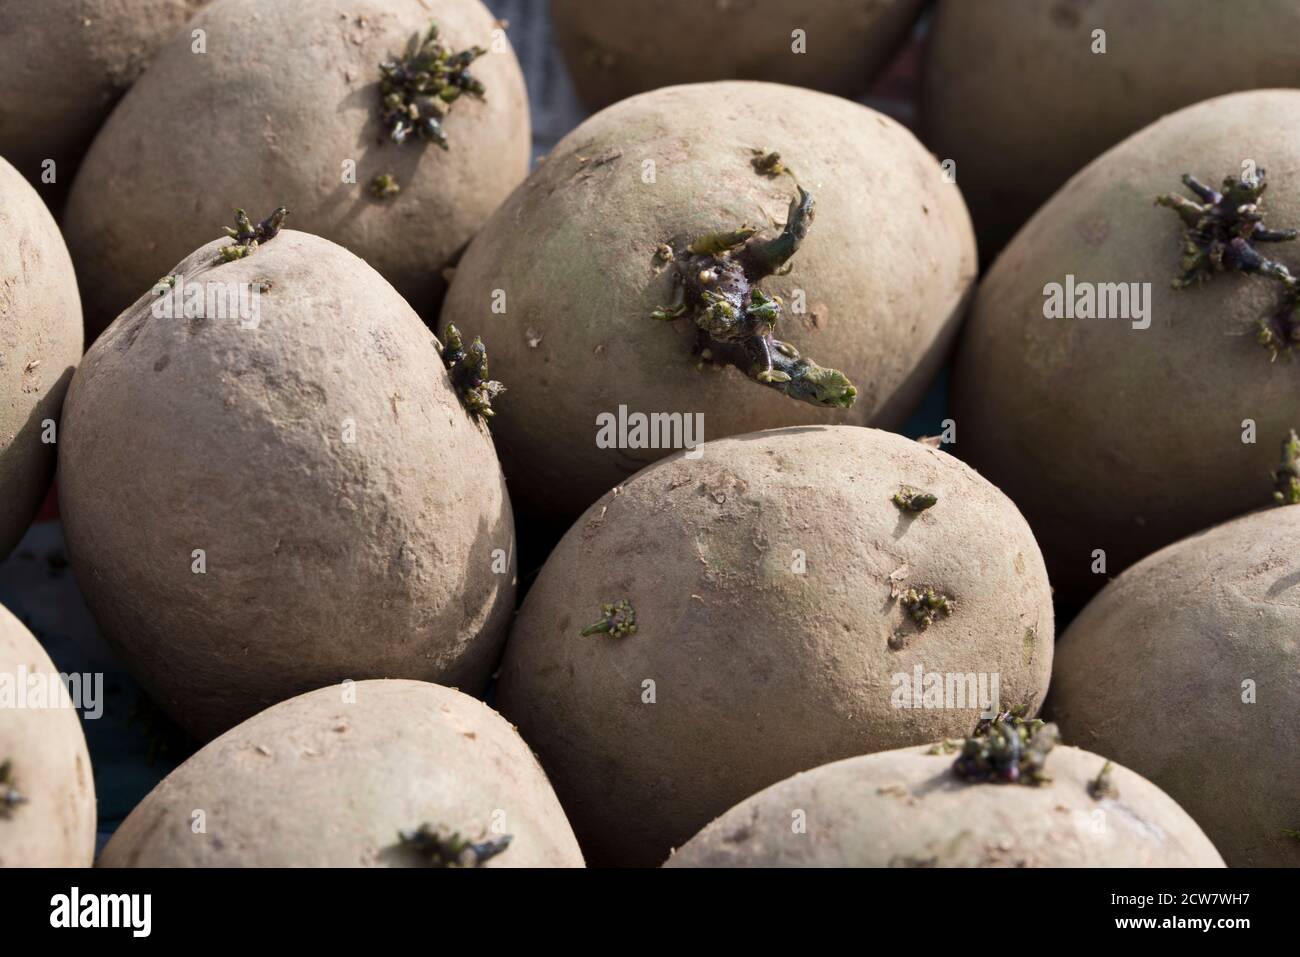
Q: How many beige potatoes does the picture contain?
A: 13